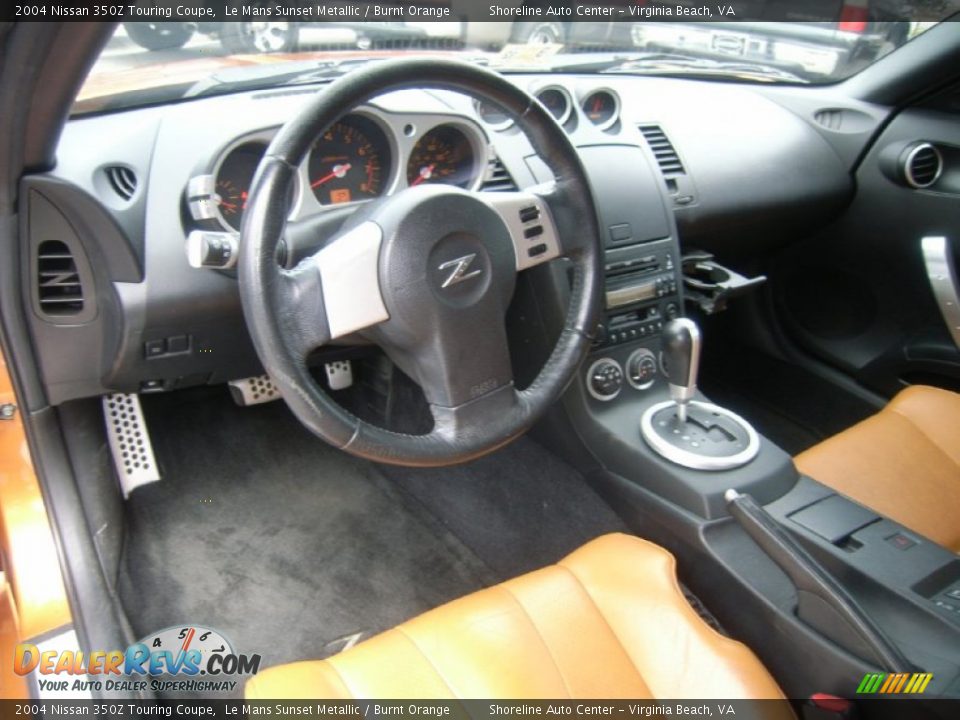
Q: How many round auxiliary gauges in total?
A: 3